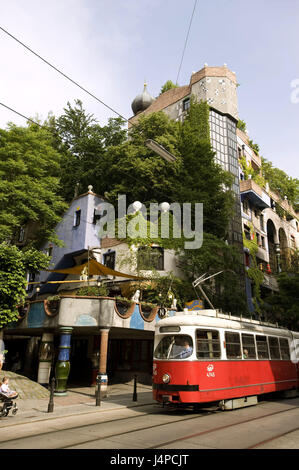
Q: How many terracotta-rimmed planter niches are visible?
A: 4